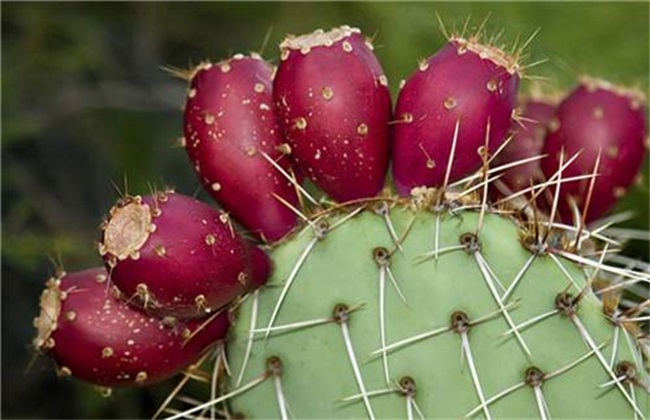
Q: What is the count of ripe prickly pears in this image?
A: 7